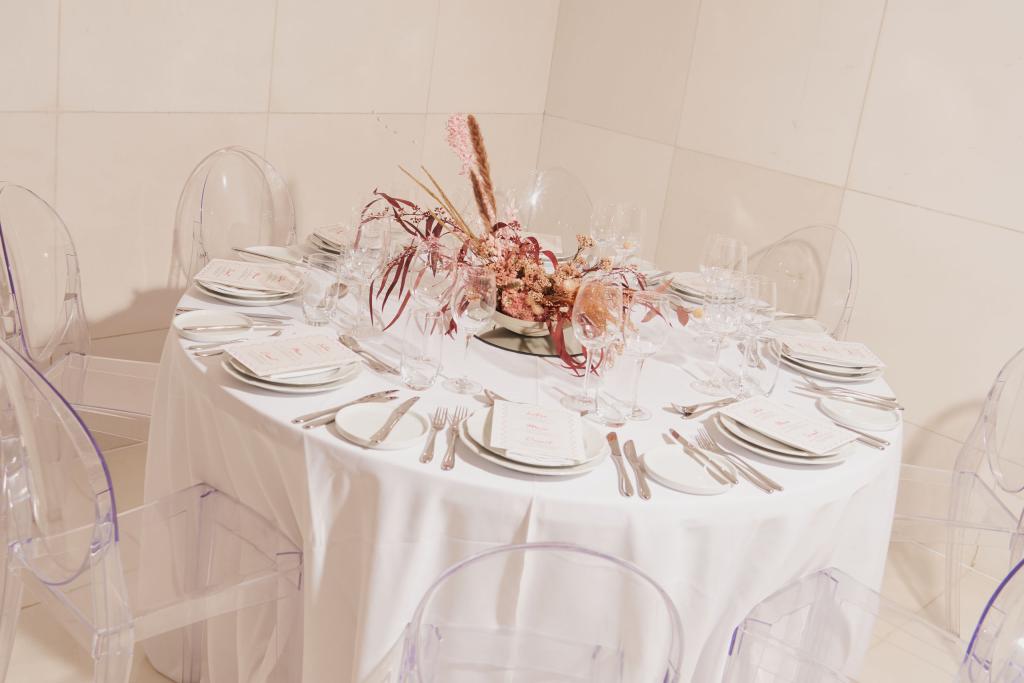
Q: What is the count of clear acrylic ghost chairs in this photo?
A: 8